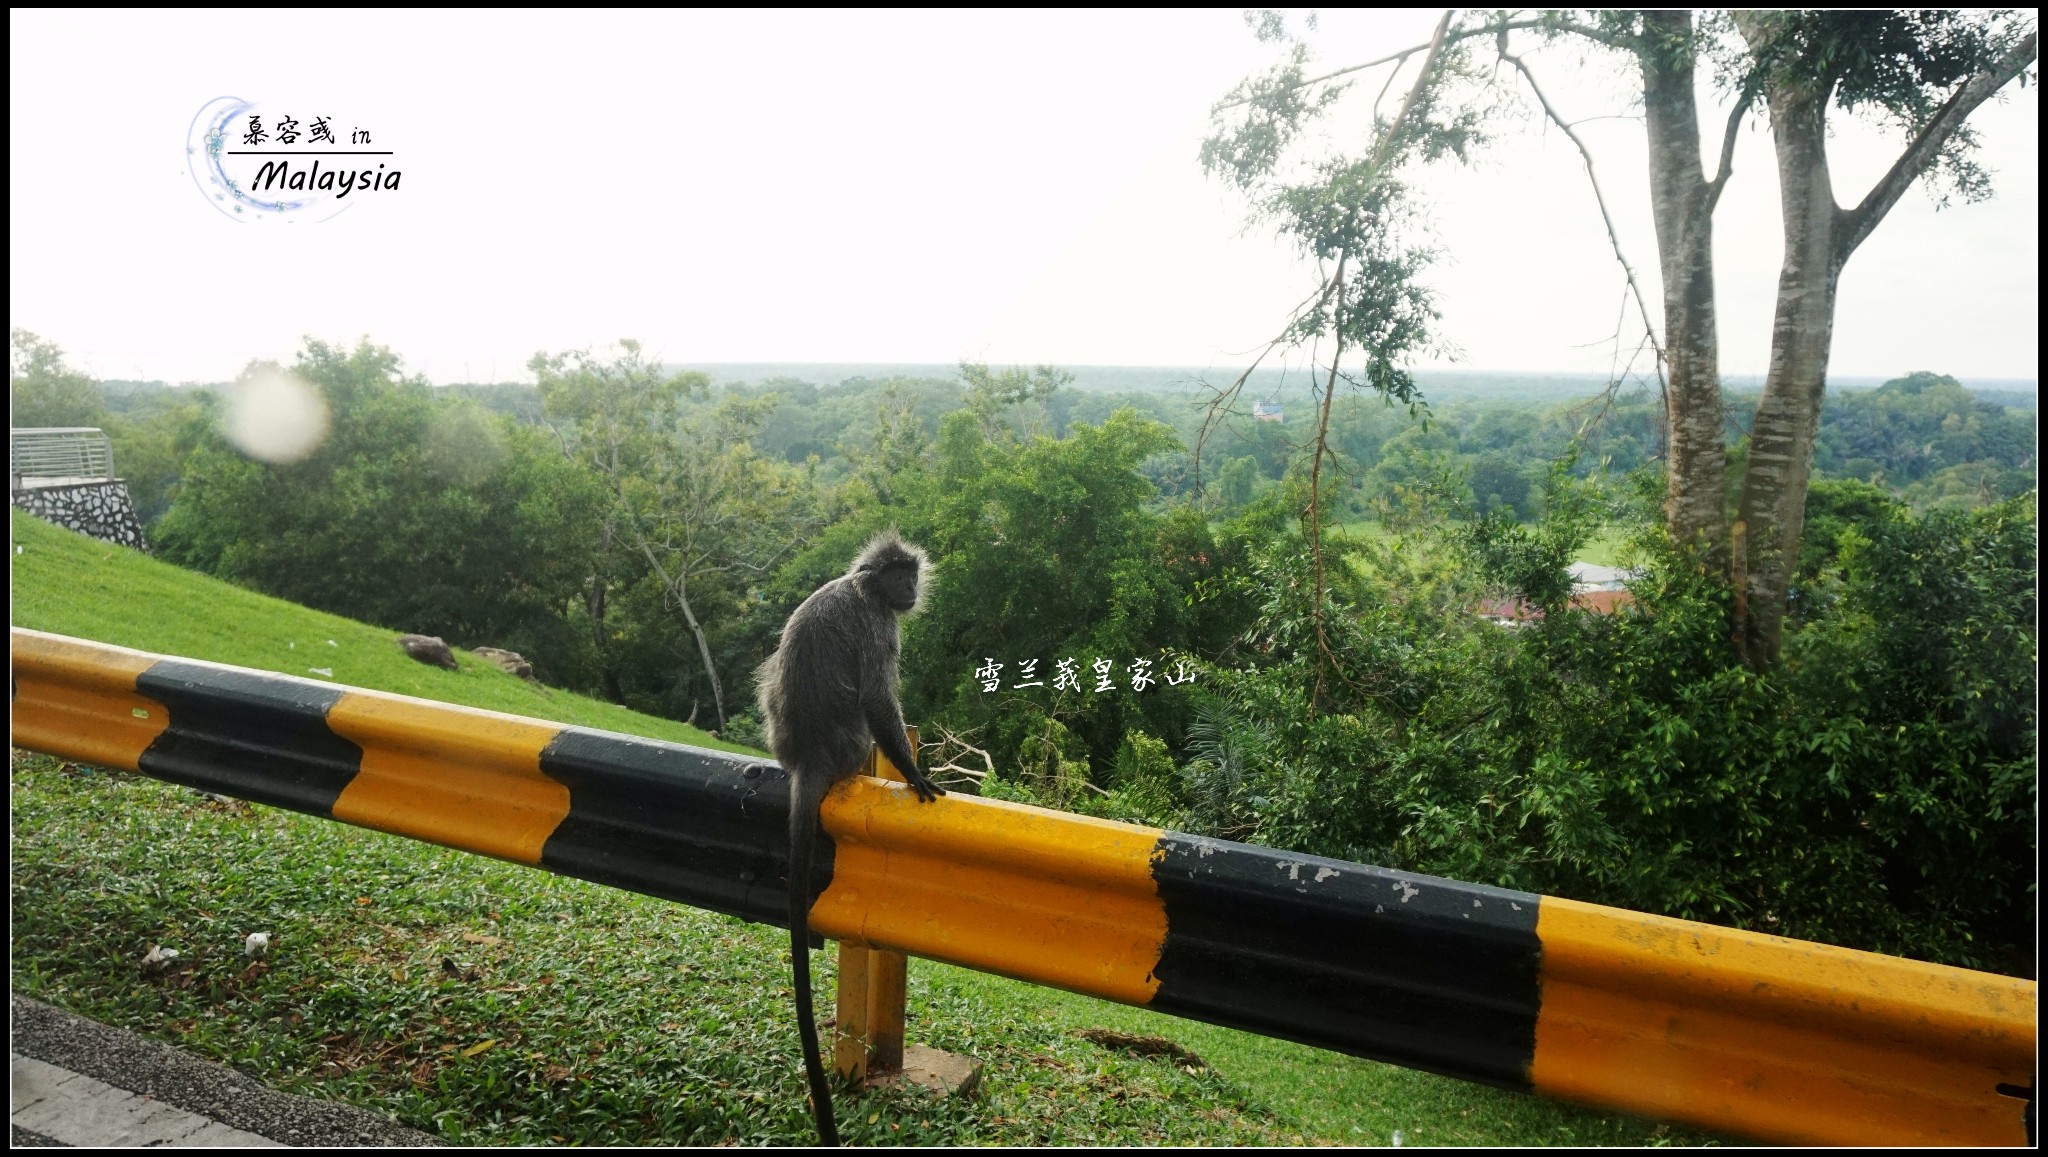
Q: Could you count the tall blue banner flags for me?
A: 0